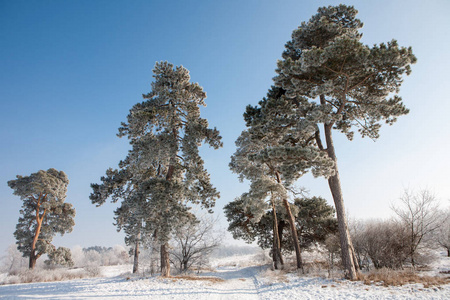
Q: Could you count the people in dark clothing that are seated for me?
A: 0